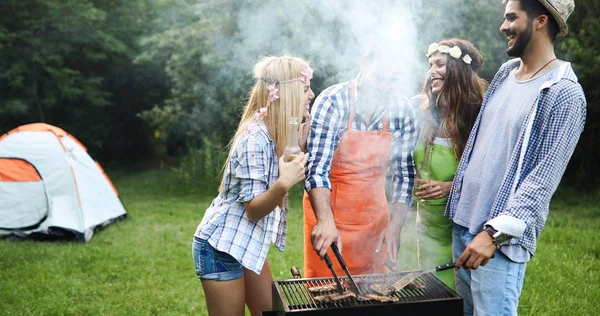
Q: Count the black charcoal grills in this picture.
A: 1